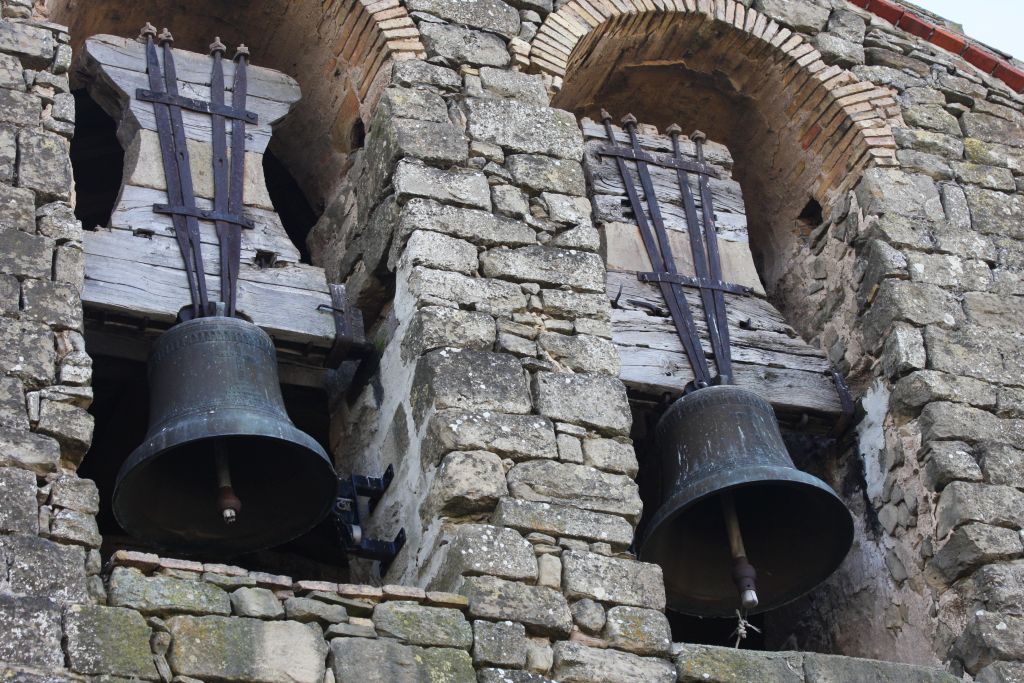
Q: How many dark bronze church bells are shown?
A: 2